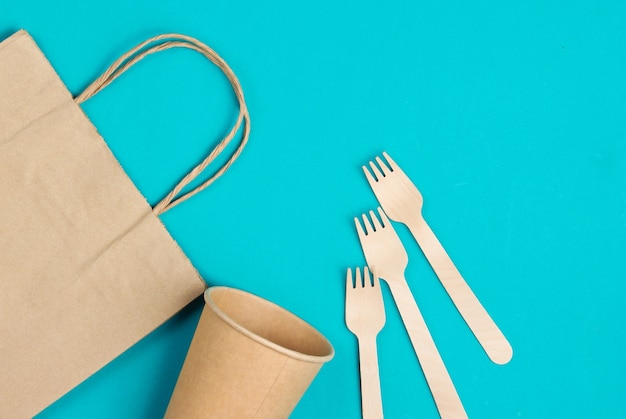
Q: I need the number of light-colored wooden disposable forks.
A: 3